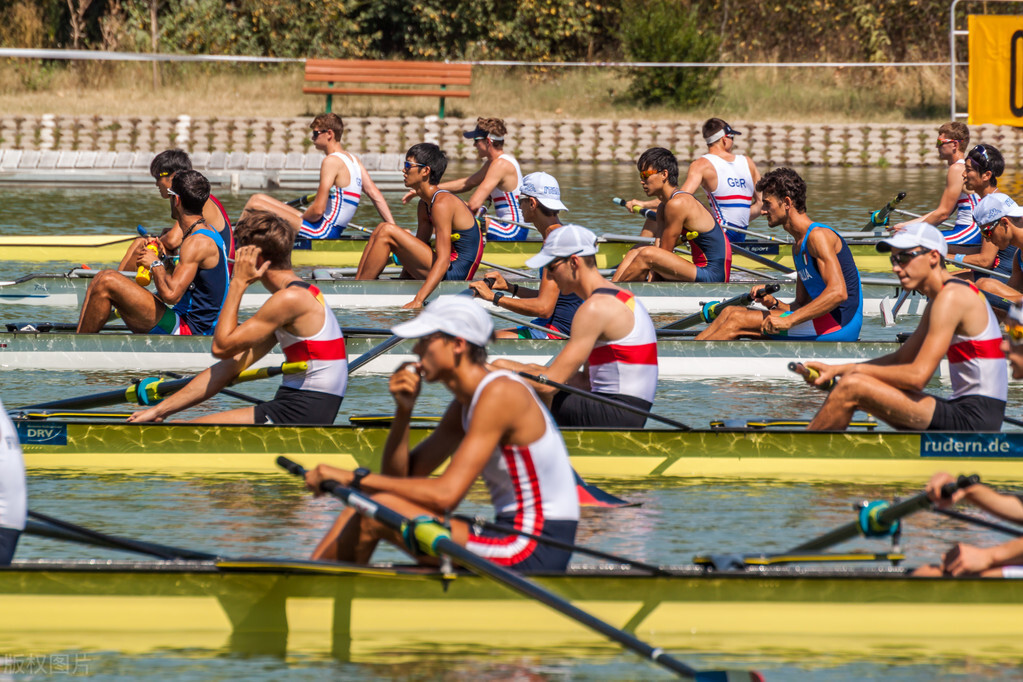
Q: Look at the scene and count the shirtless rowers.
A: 0